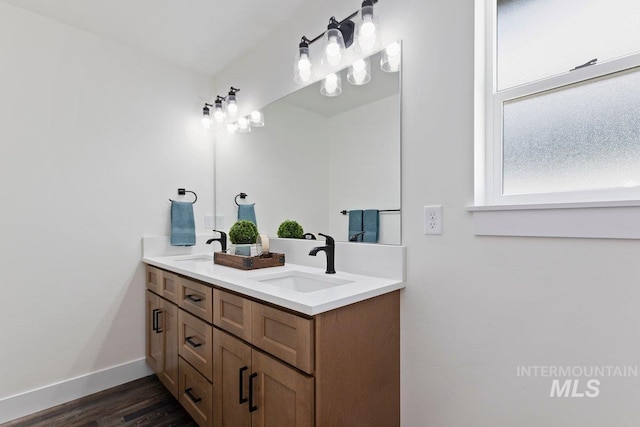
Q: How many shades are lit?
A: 6